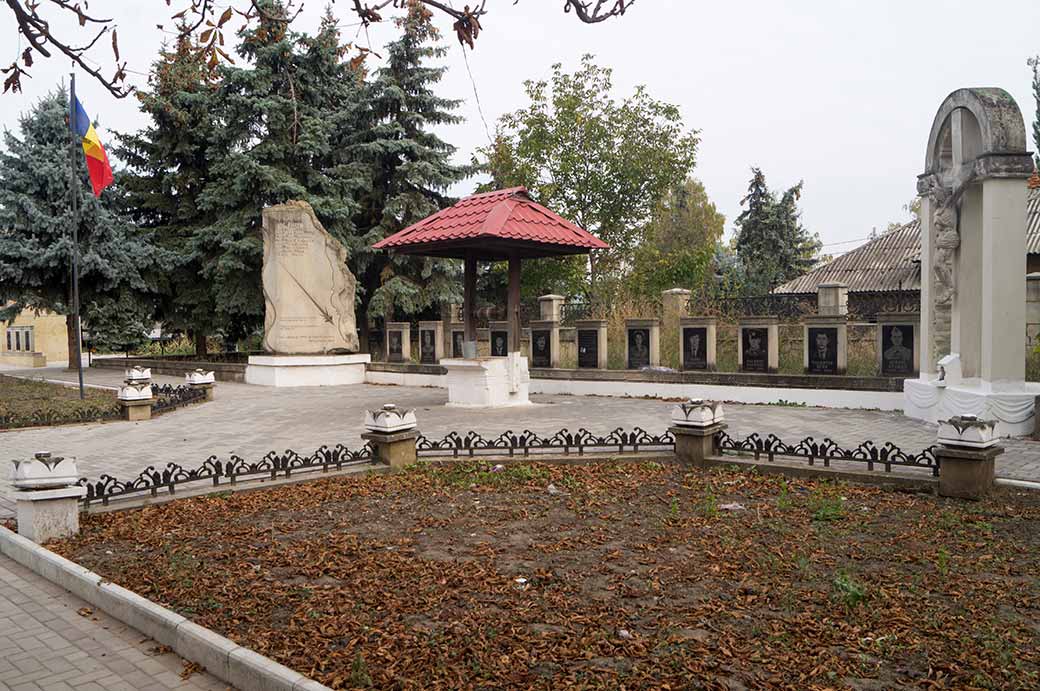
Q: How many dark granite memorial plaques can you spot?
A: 11